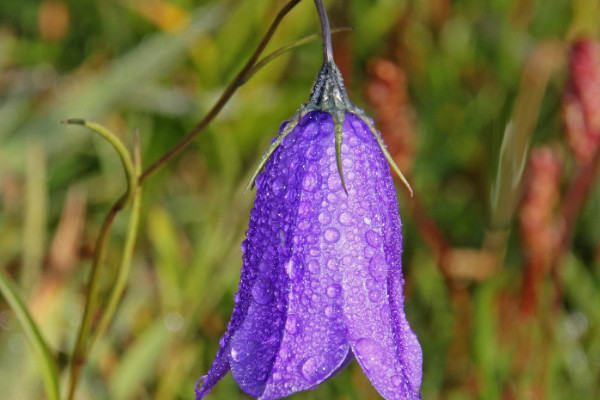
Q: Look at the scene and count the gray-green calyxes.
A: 3